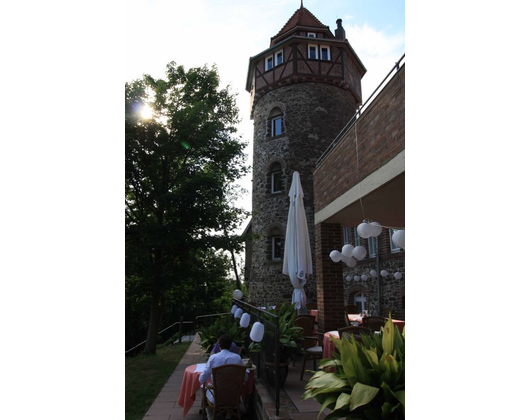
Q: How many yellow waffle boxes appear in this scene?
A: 0